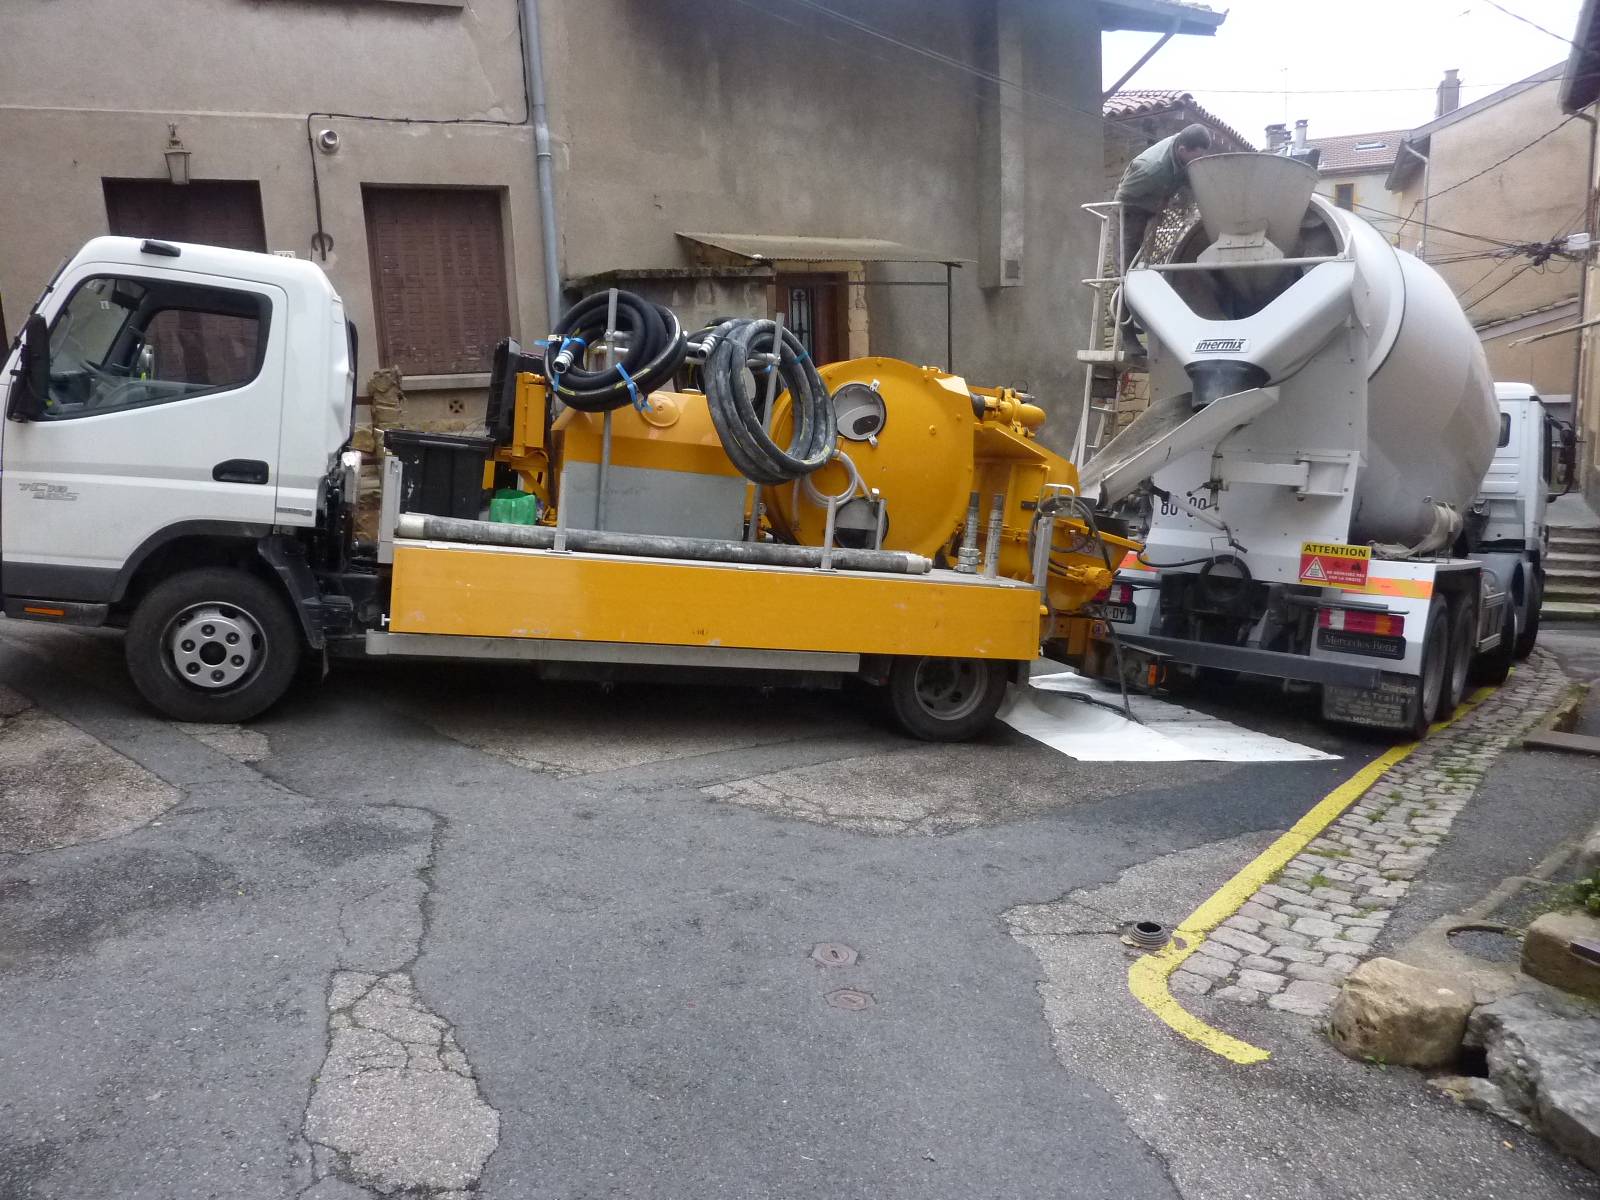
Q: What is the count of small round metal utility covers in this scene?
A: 2